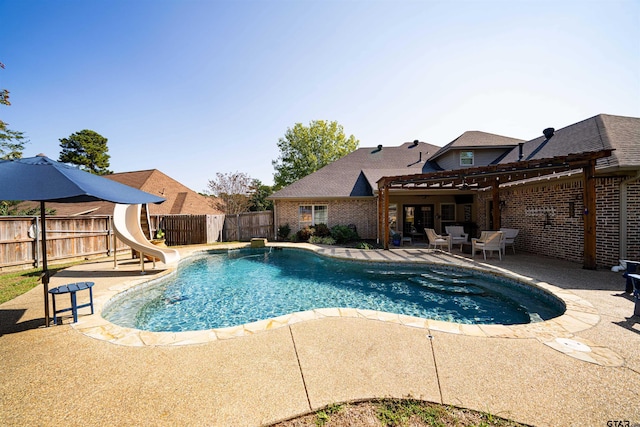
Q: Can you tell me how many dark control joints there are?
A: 2